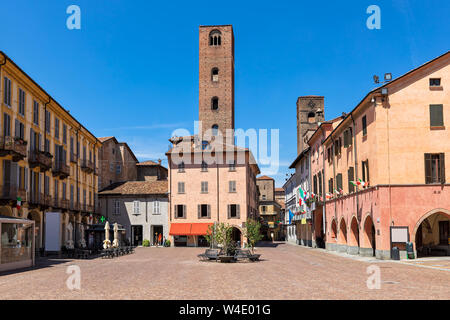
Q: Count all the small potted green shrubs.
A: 2